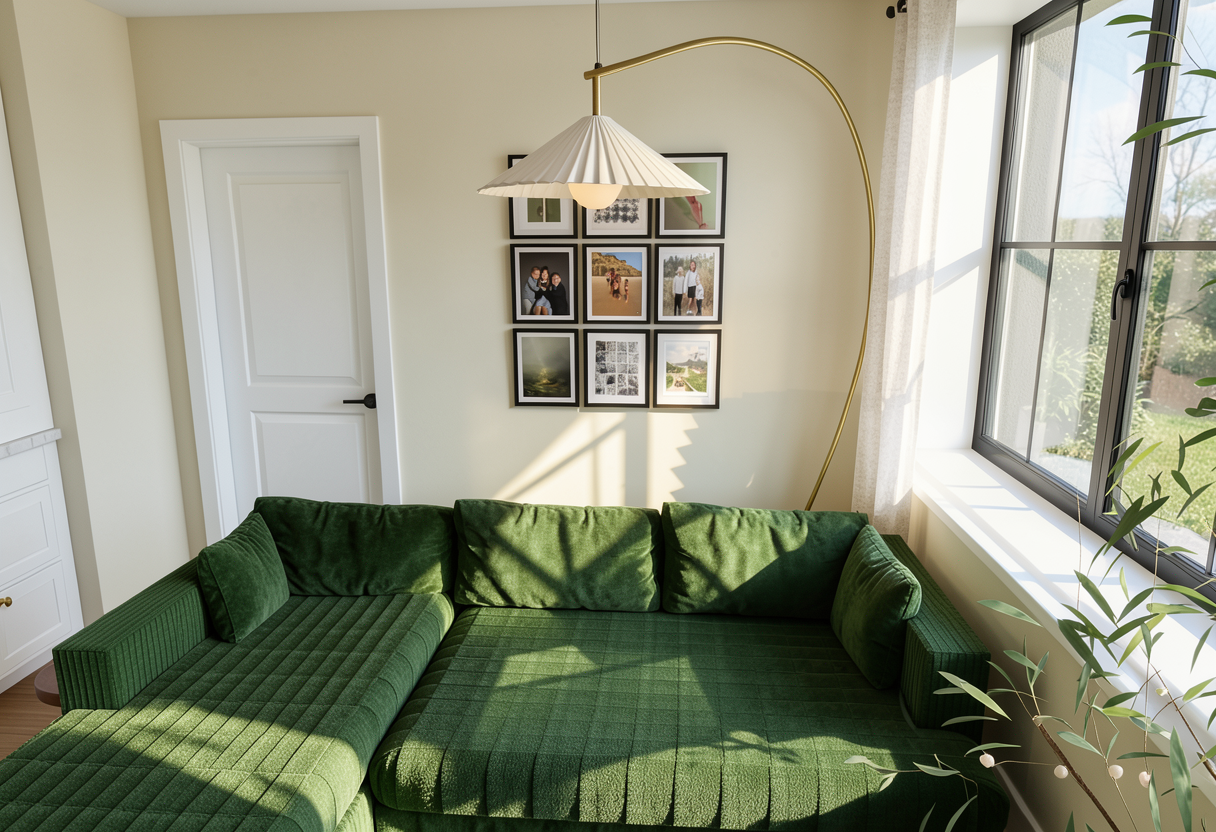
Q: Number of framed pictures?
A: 9